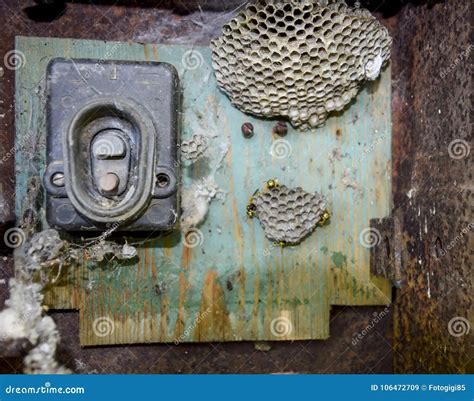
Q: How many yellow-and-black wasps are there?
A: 4